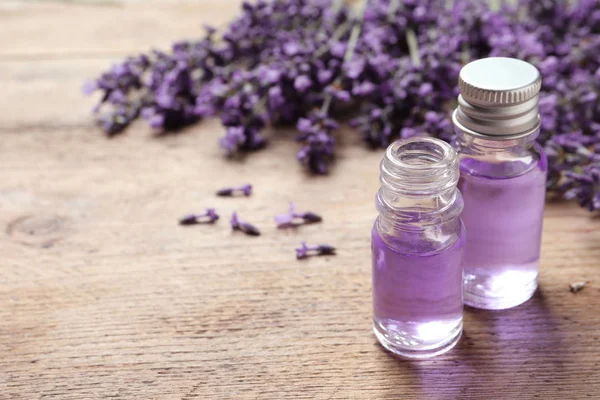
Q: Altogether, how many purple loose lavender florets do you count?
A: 5